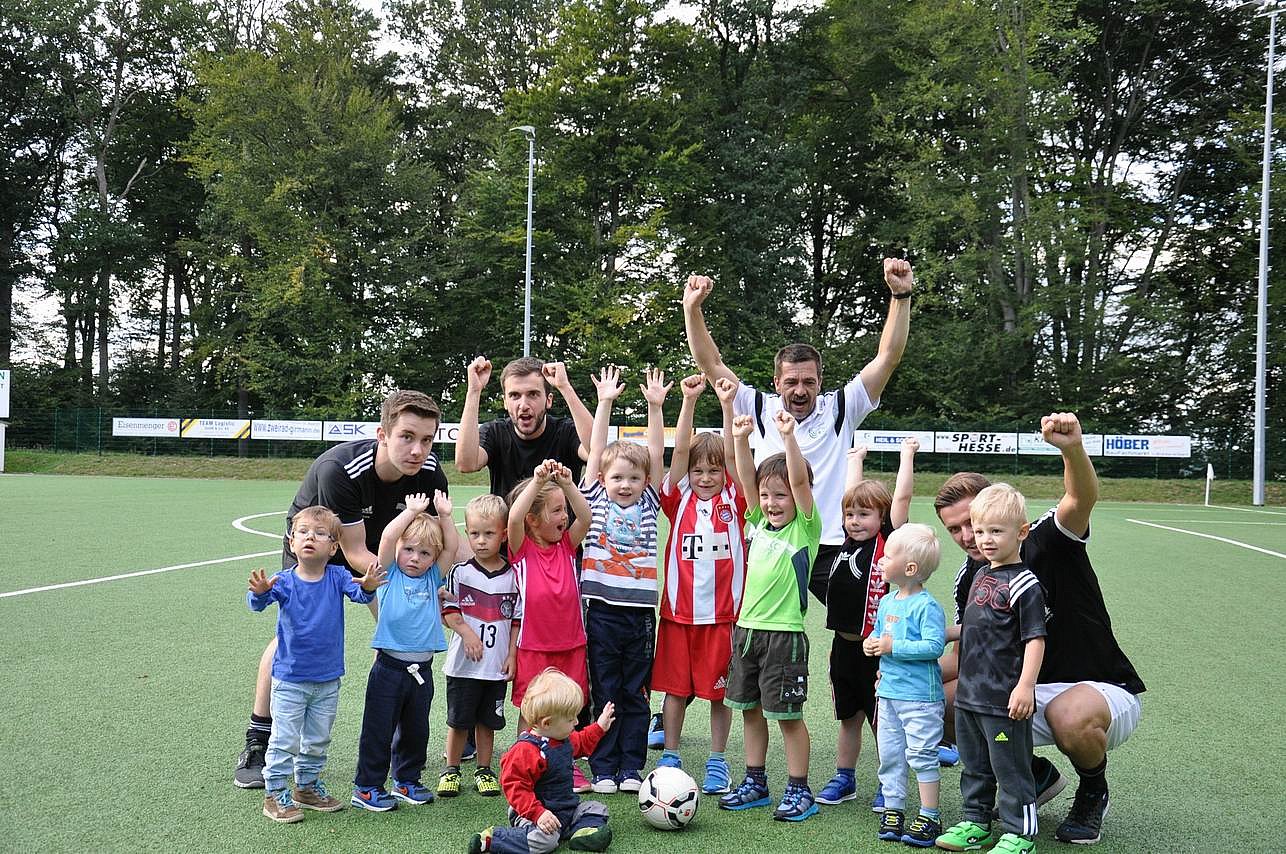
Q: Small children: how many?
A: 11